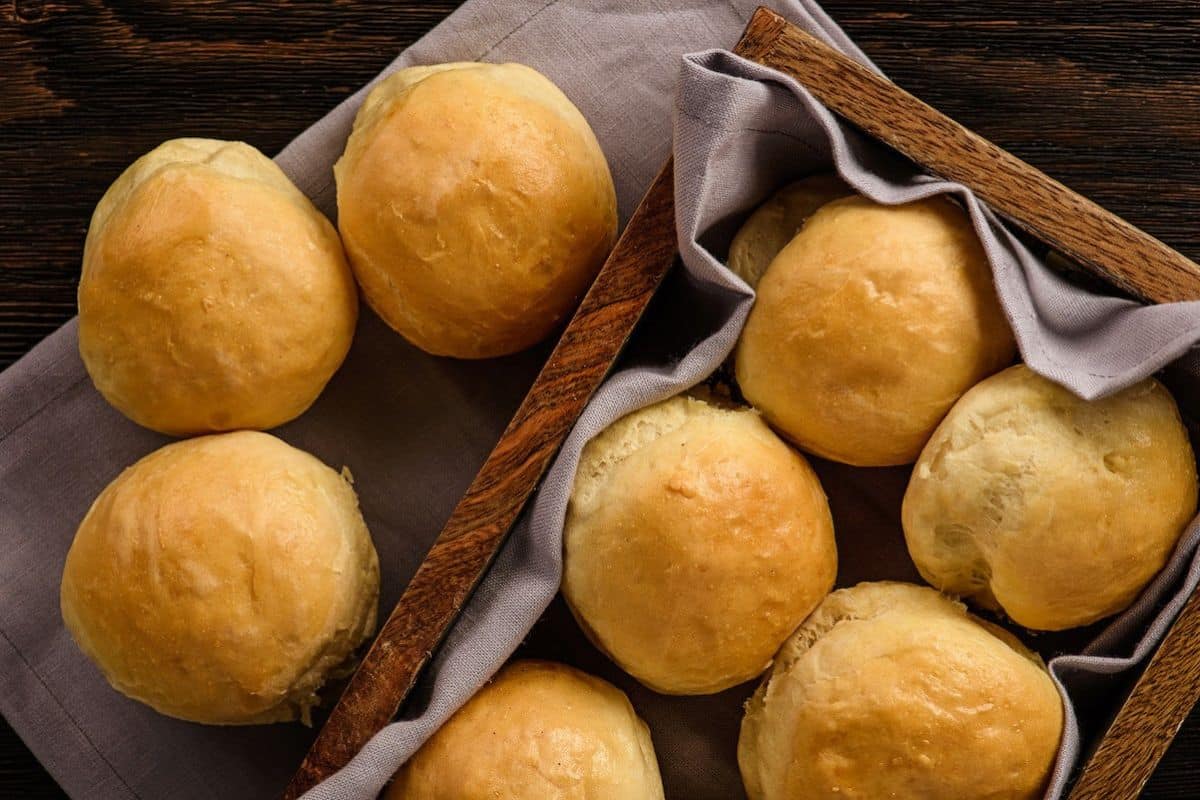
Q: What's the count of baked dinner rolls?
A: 9